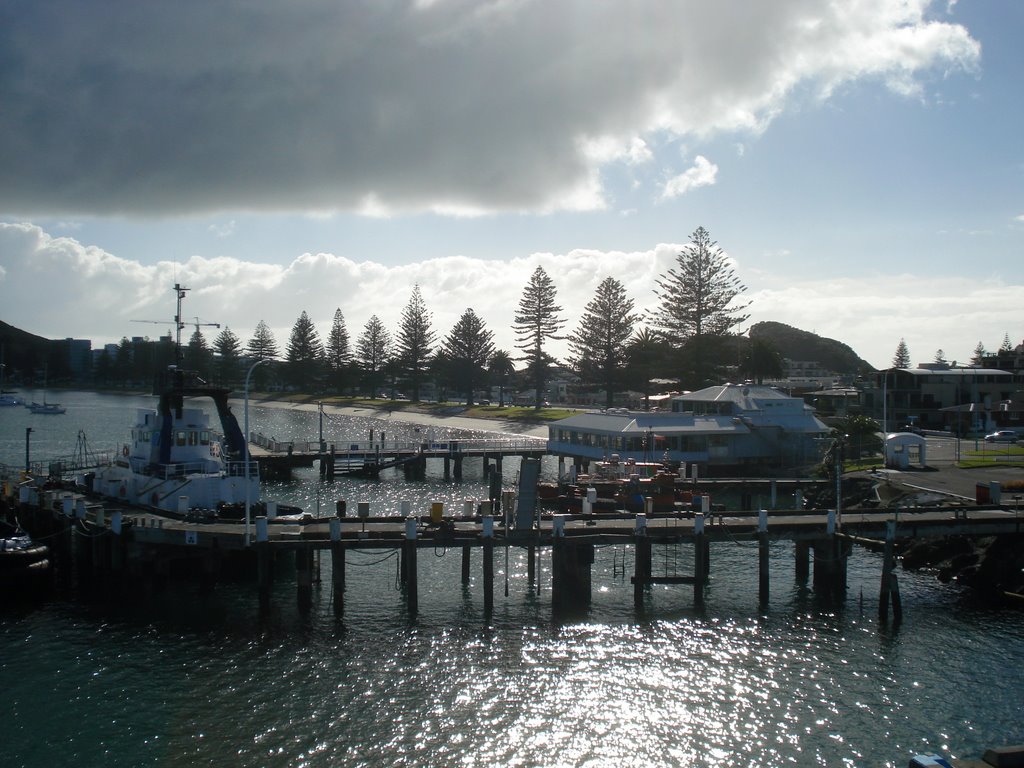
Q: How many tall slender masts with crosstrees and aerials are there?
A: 1